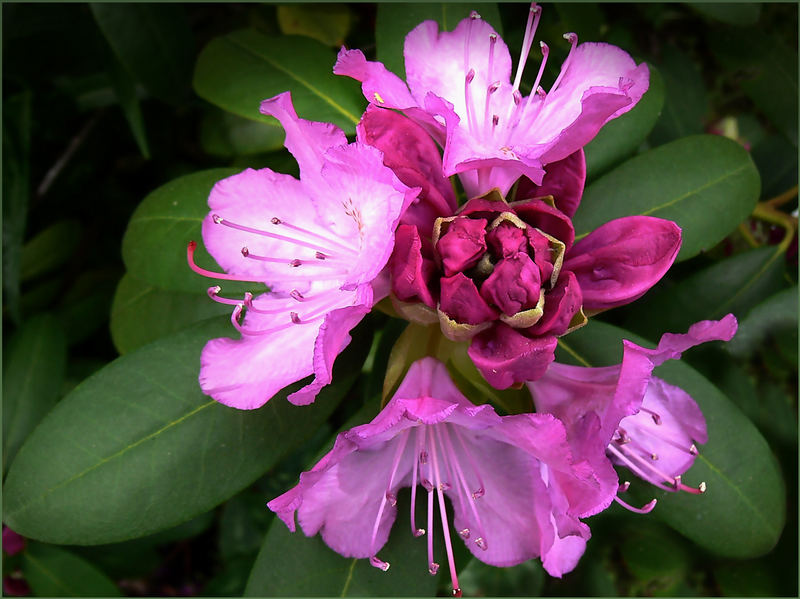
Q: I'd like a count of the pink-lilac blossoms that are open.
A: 4